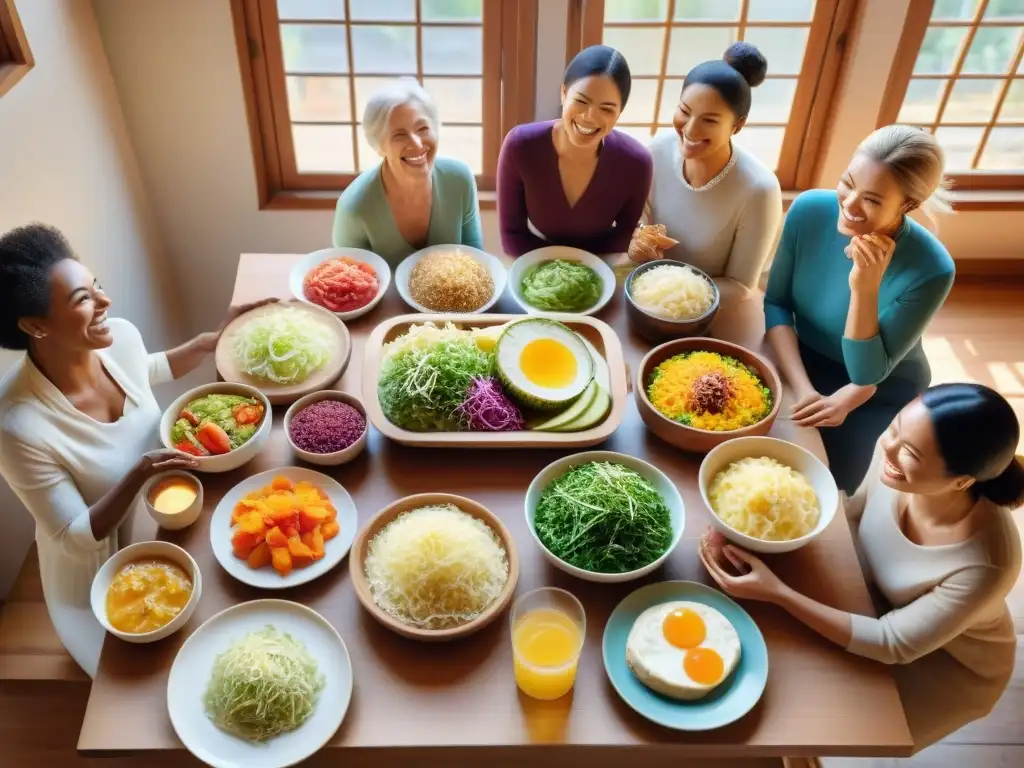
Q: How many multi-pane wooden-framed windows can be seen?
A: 3